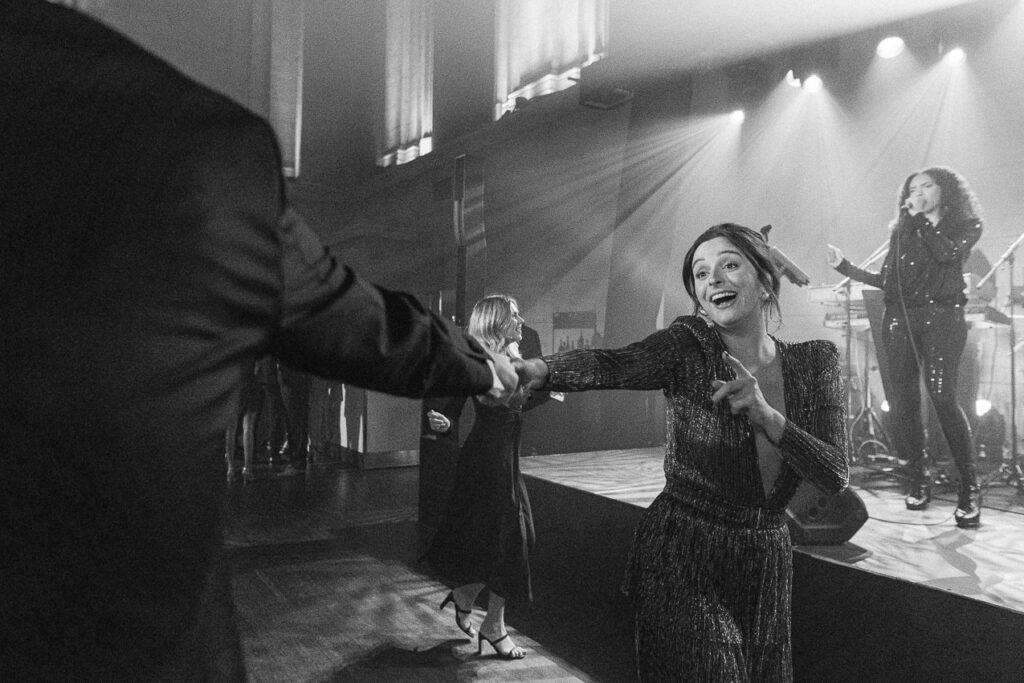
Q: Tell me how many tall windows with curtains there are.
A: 3